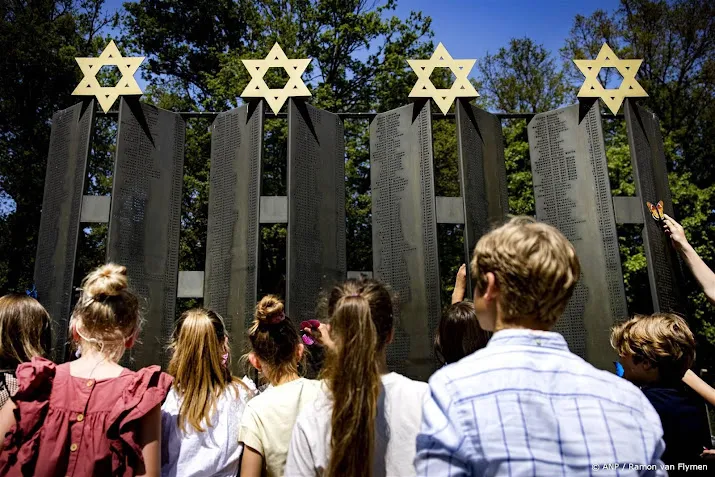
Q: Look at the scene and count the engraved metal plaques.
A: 8